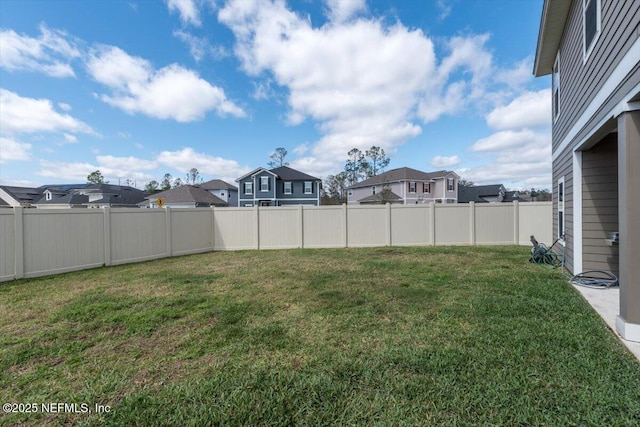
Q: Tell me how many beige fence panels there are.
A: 12